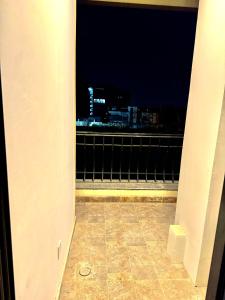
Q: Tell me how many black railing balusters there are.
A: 11